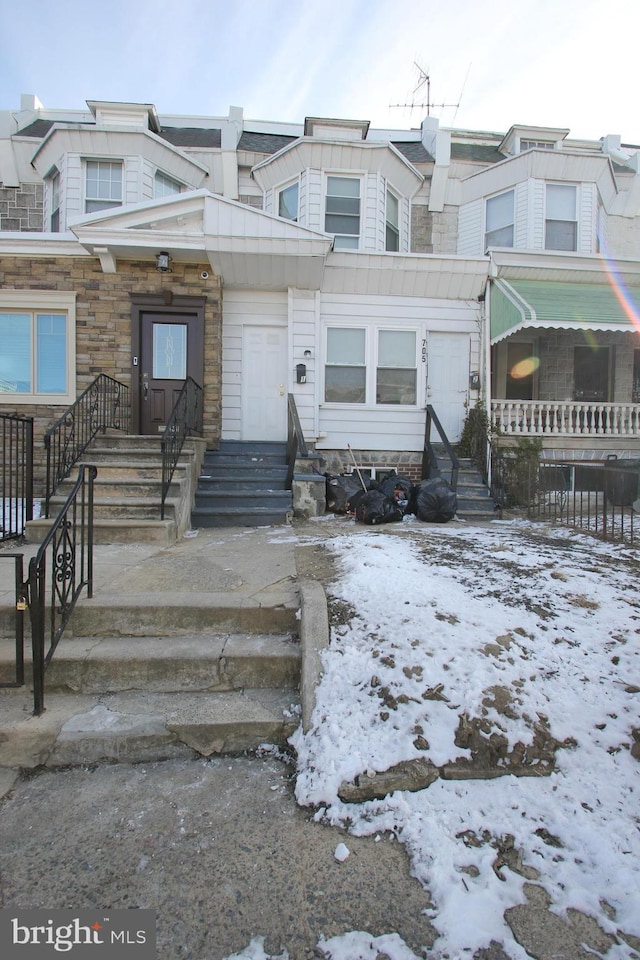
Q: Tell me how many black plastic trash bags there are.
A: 4